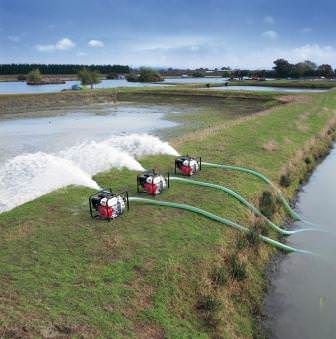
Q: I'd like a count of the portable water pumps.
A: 3